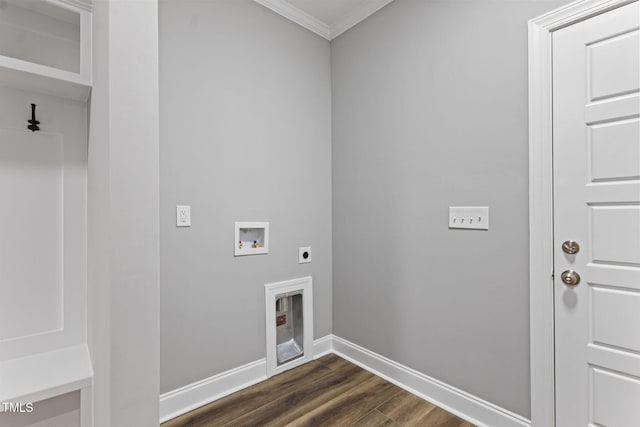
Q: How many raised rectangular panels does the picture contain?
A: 5